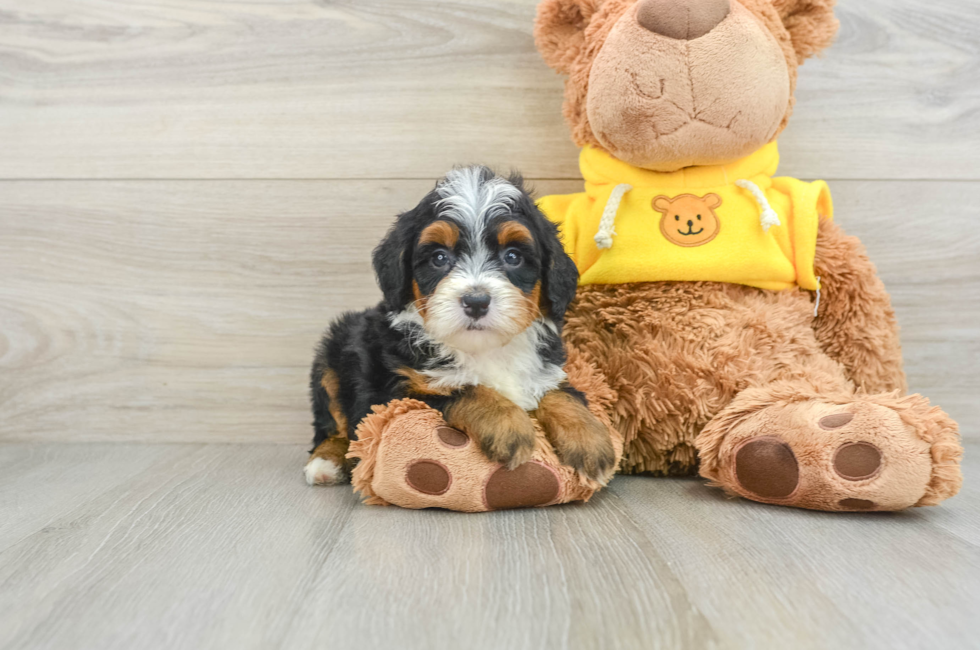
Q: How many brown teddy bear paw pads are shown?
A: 7